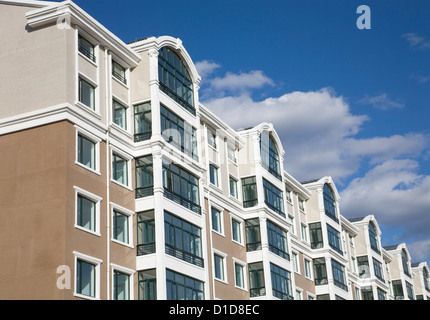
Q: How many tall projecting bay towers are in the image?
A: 6